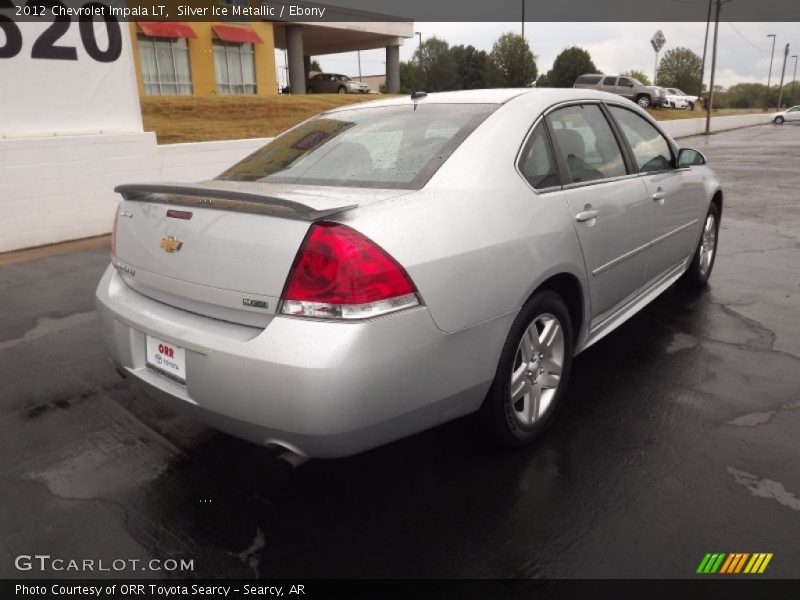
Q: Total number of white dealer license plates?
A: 1